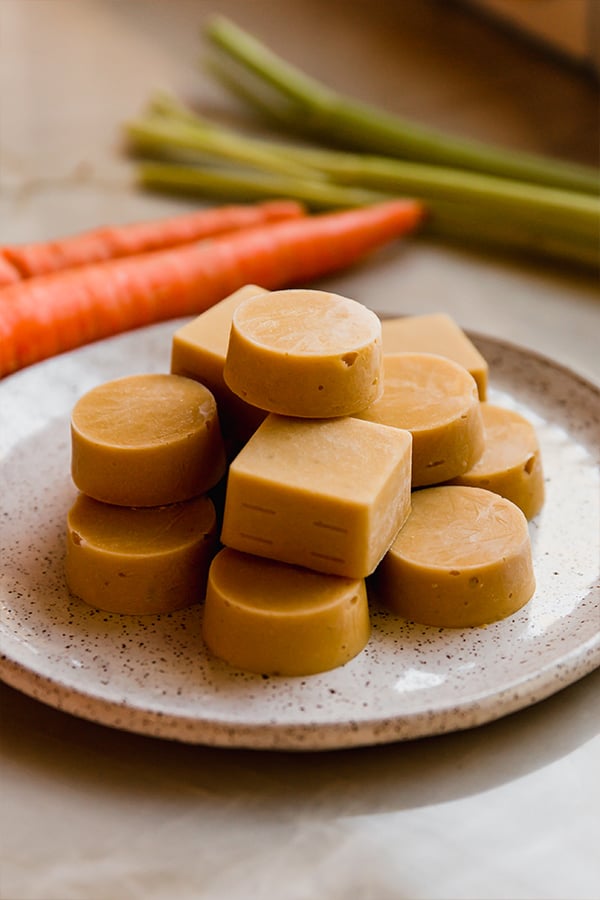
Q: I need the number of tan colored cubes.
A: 3